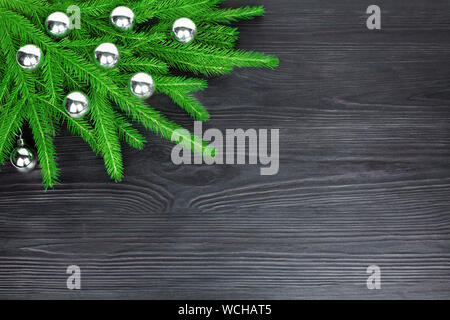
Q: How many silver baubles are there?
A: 8